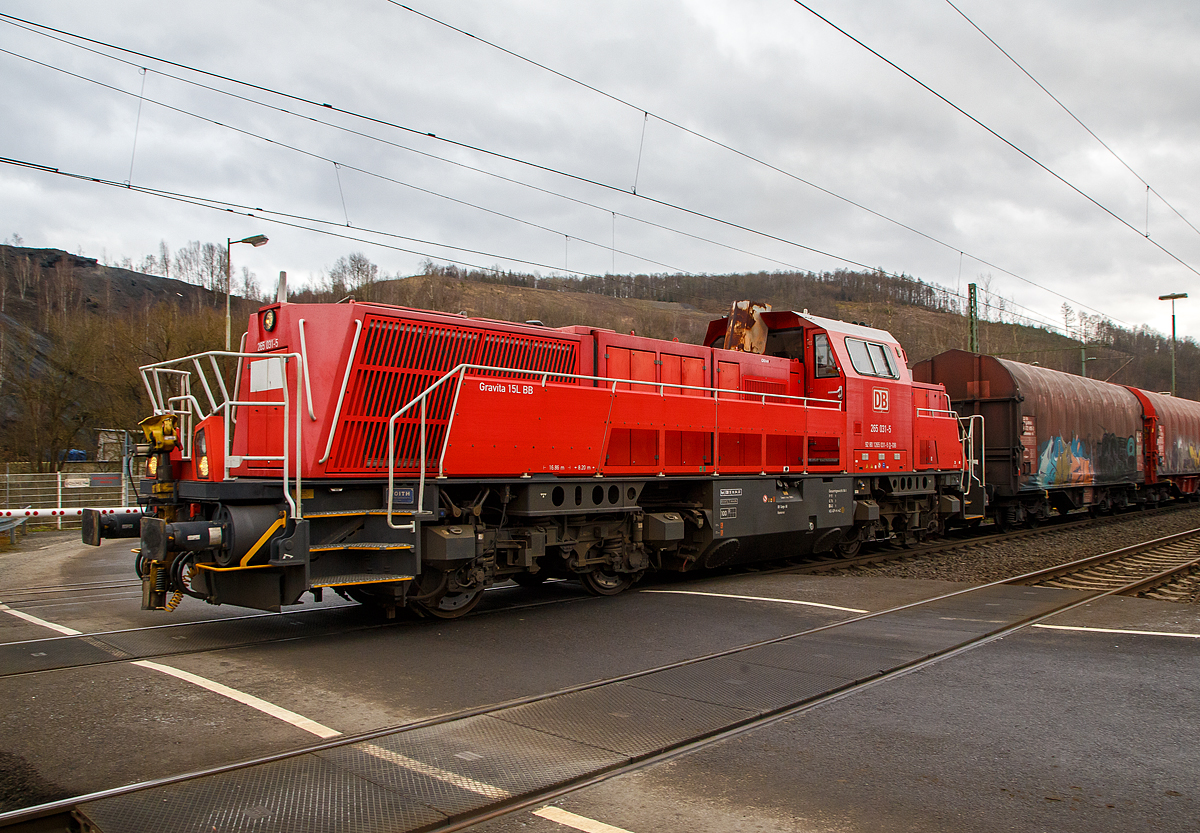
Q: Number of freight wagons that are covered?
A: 2